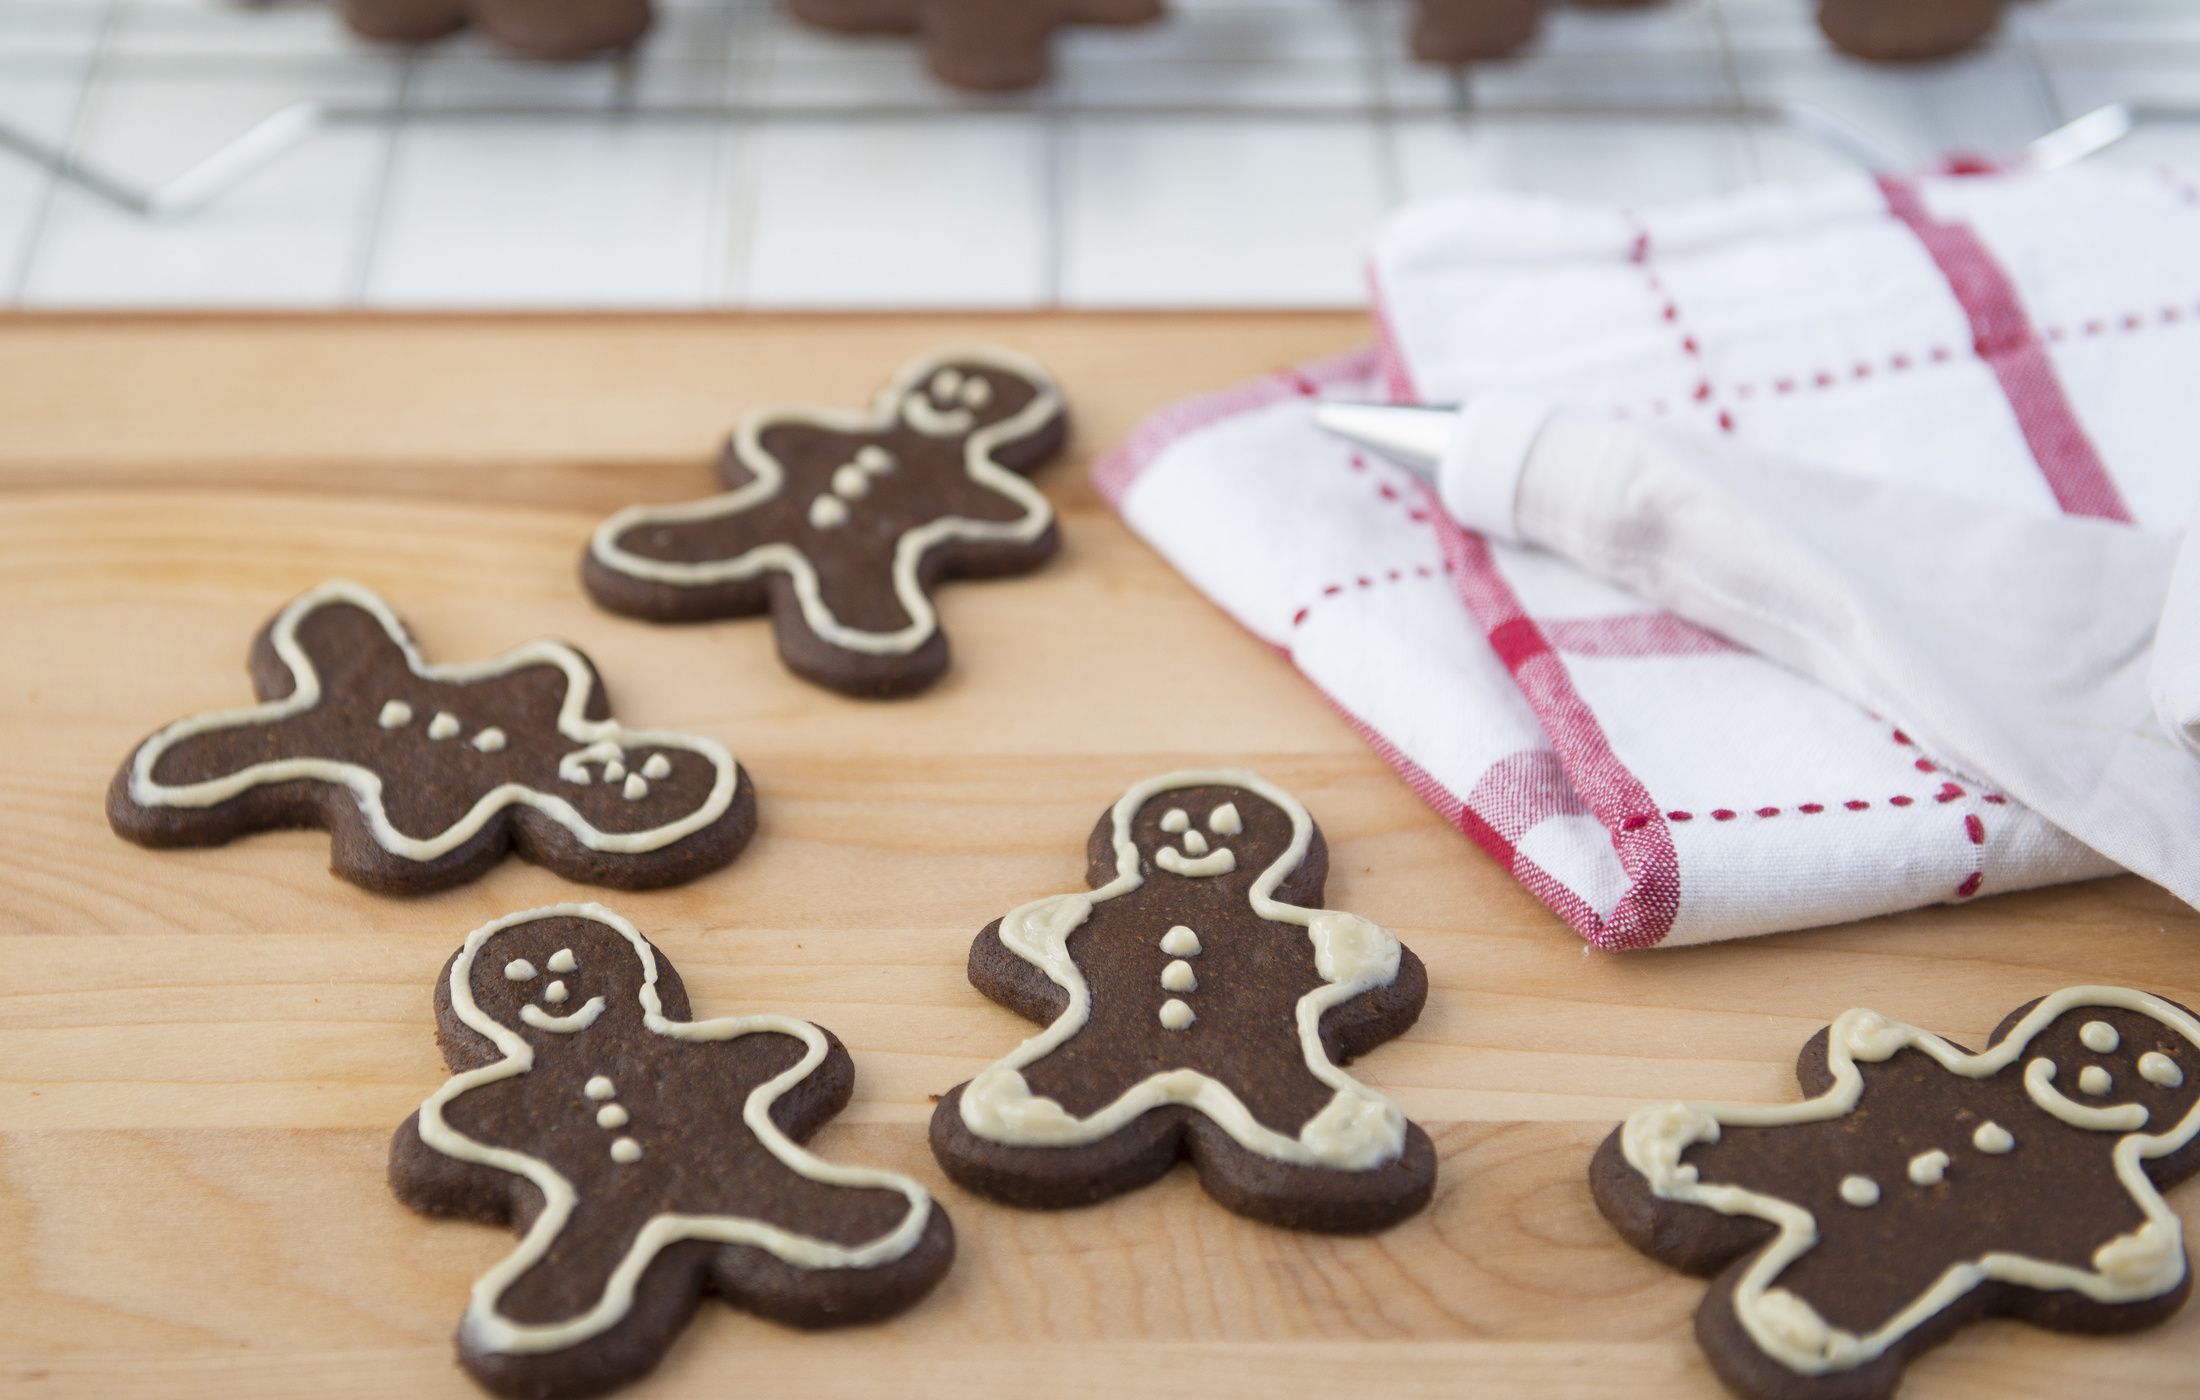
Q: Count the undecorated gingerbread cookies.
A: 4